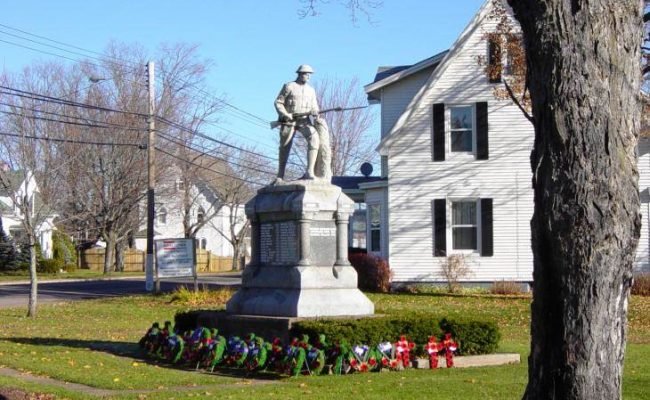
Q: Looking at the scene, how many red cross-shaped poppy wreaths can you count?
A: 3